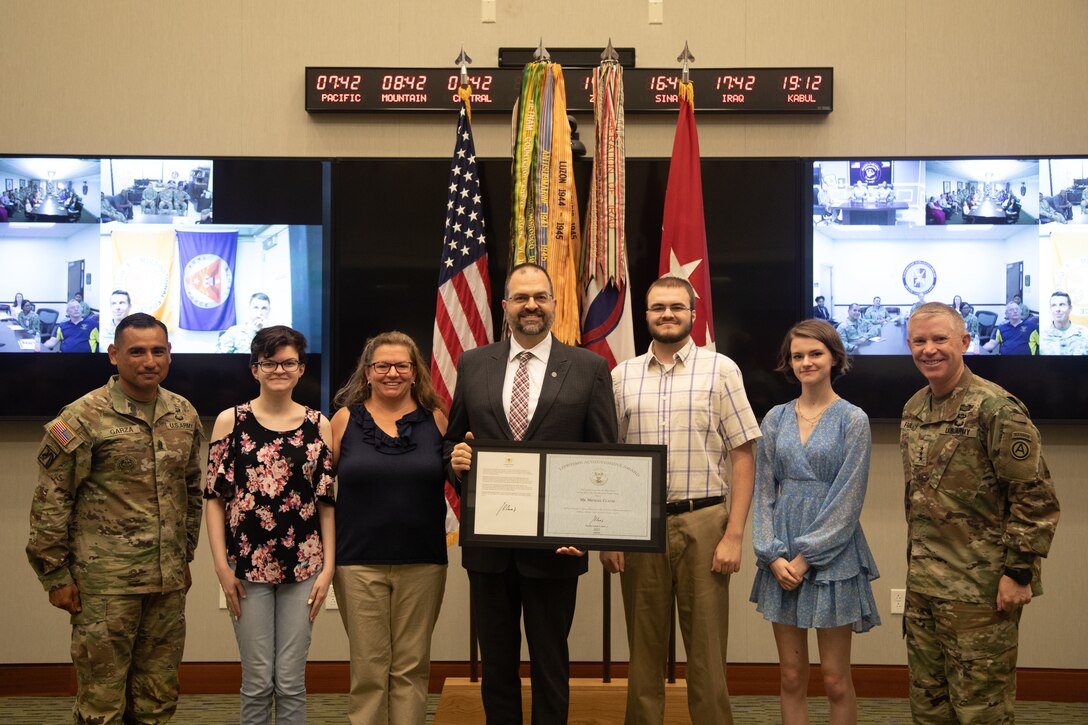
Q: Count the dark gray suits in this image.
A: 1